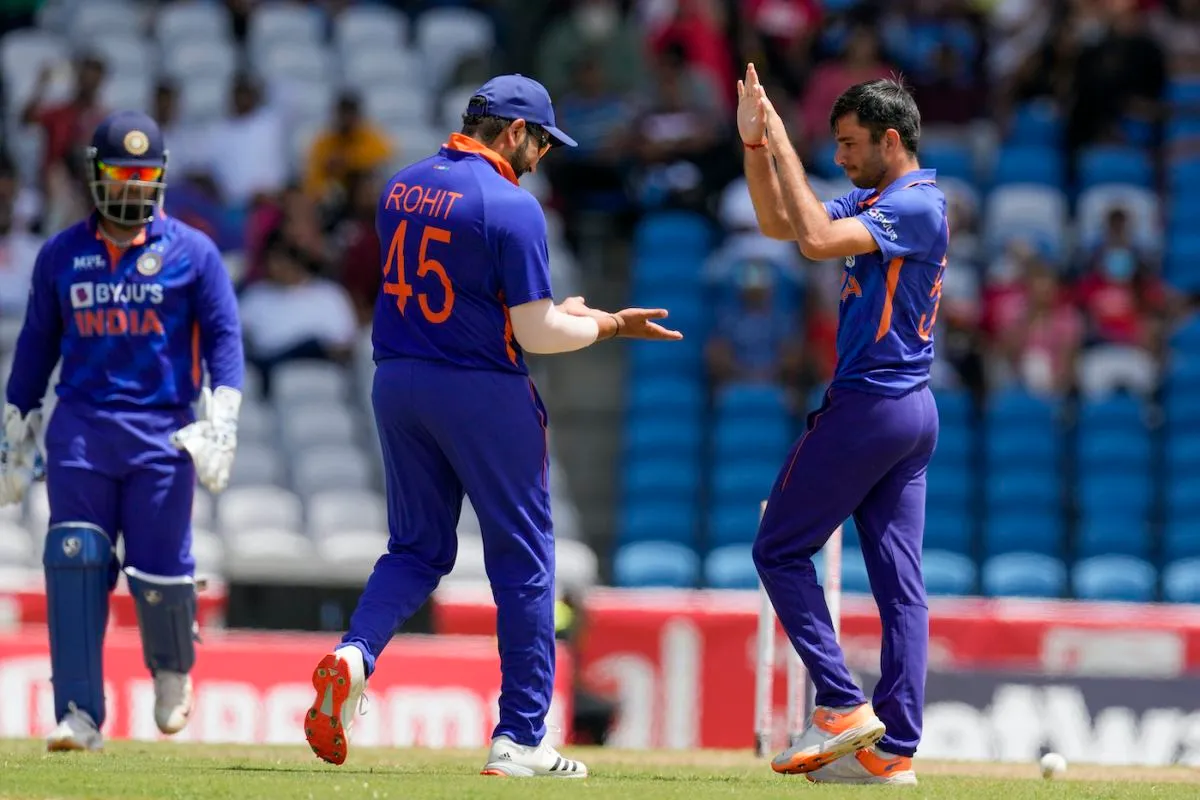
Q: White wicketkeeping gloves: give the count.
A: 2